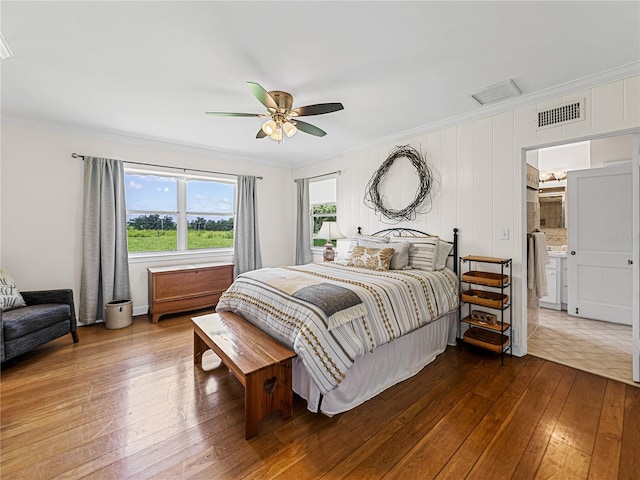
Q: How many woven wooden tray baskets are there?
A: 3